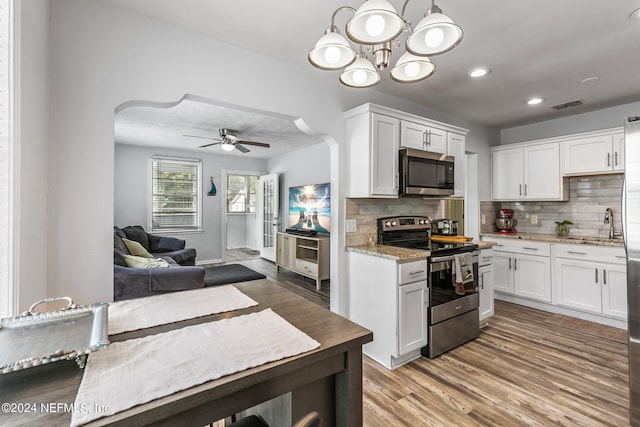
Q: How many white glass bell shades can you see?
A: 5